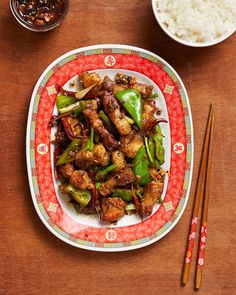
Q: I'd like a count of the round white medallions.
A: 4